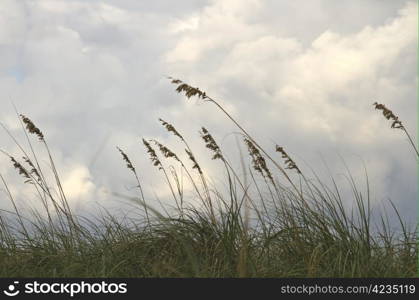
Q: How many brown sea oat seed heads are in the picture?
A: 13